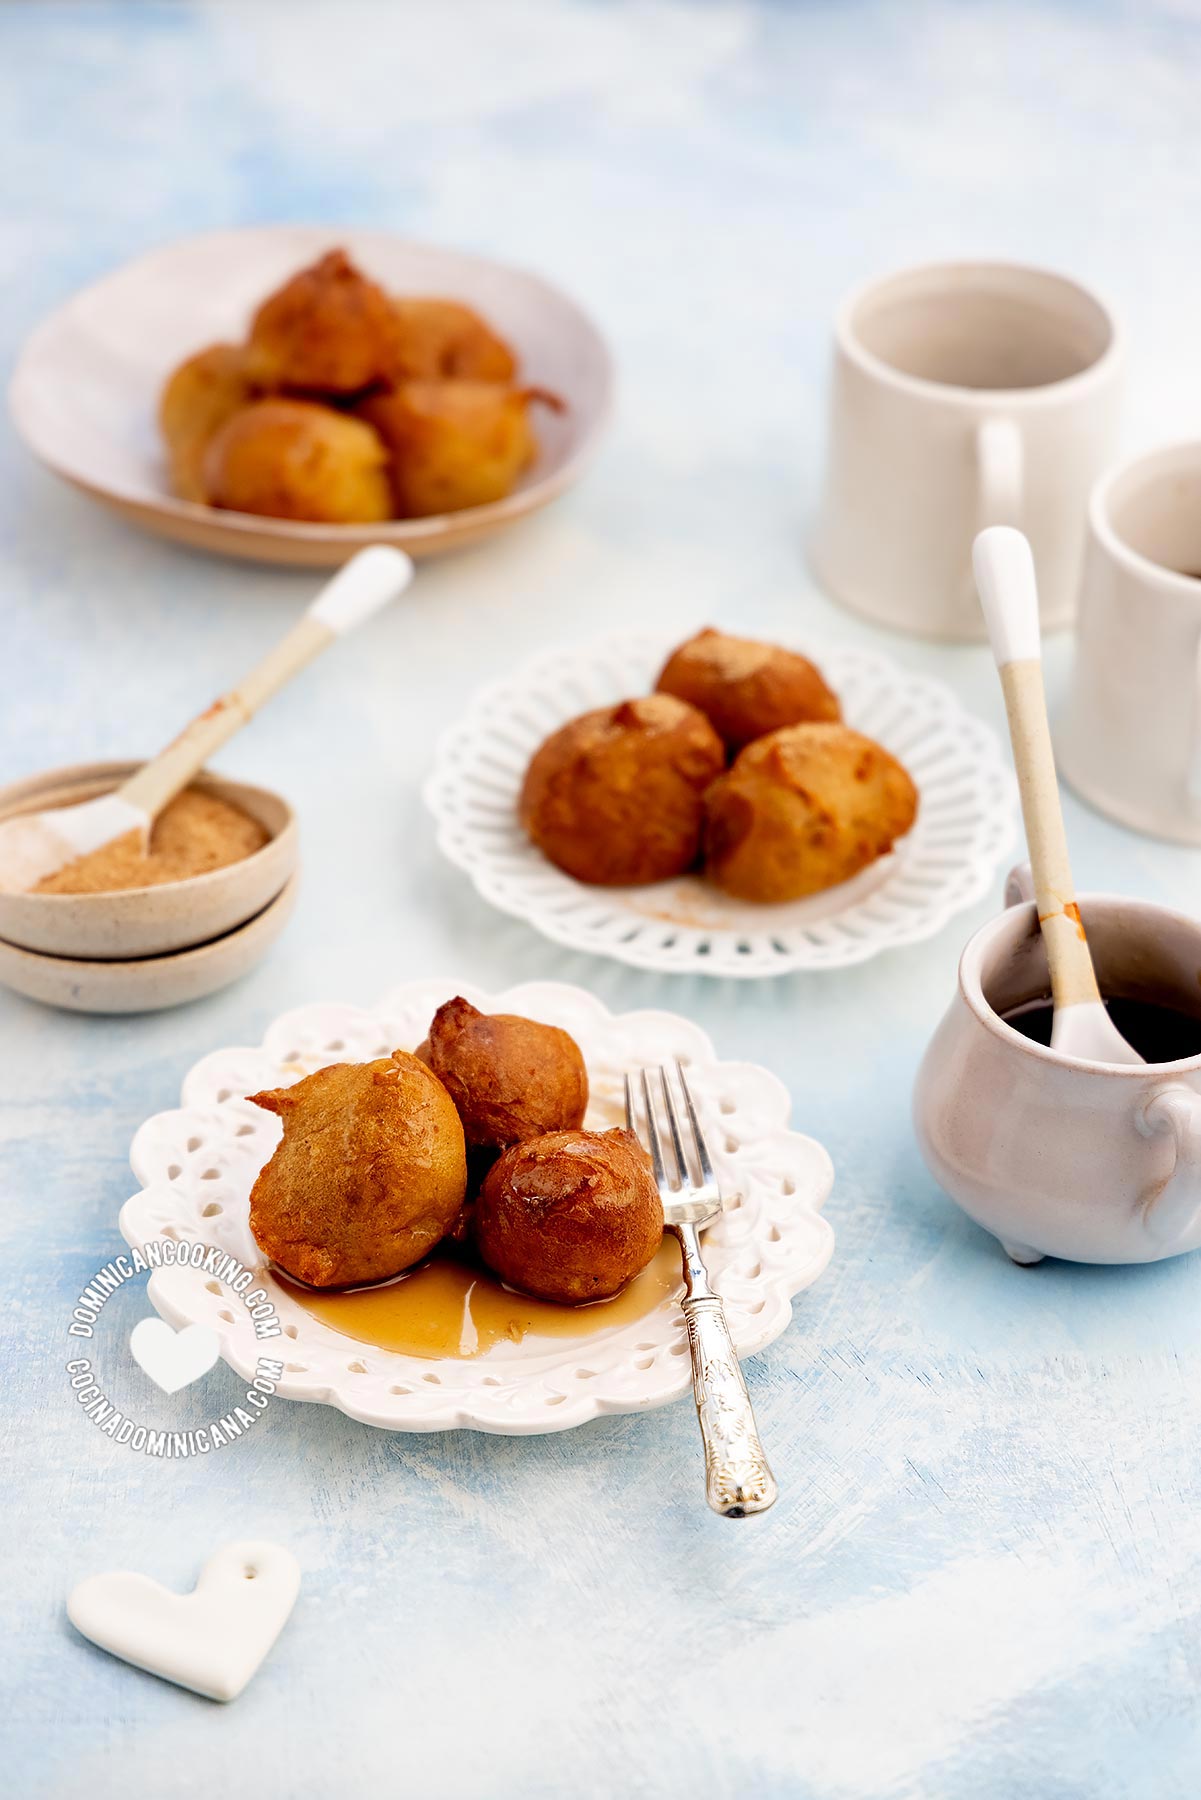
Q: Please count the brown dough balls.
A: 11